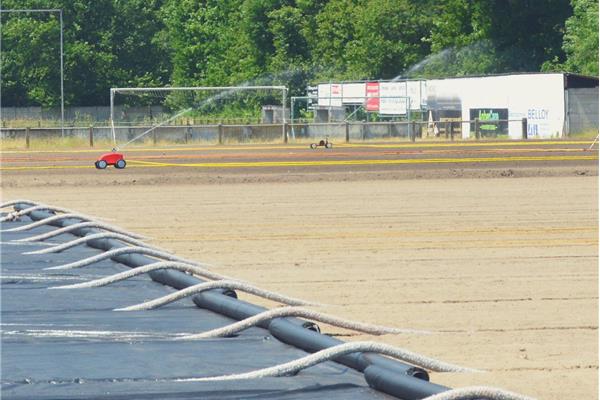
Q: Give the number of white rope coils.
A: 11